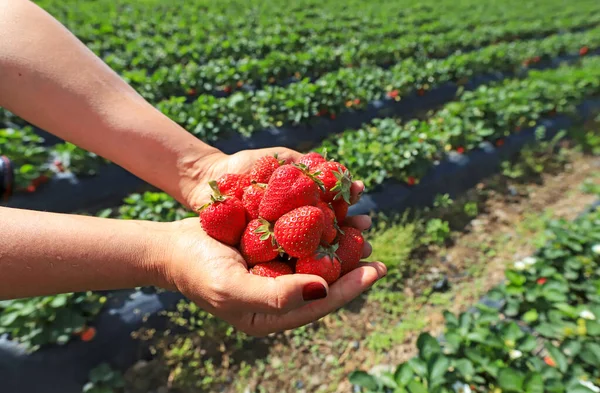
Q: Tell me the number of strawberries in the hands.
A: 14